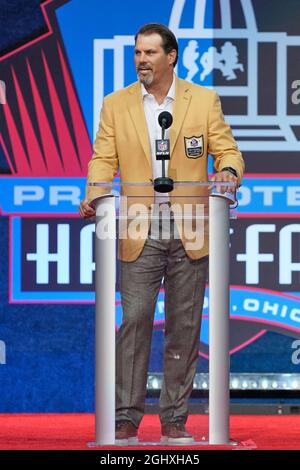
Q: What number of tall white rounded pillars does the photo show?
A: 2